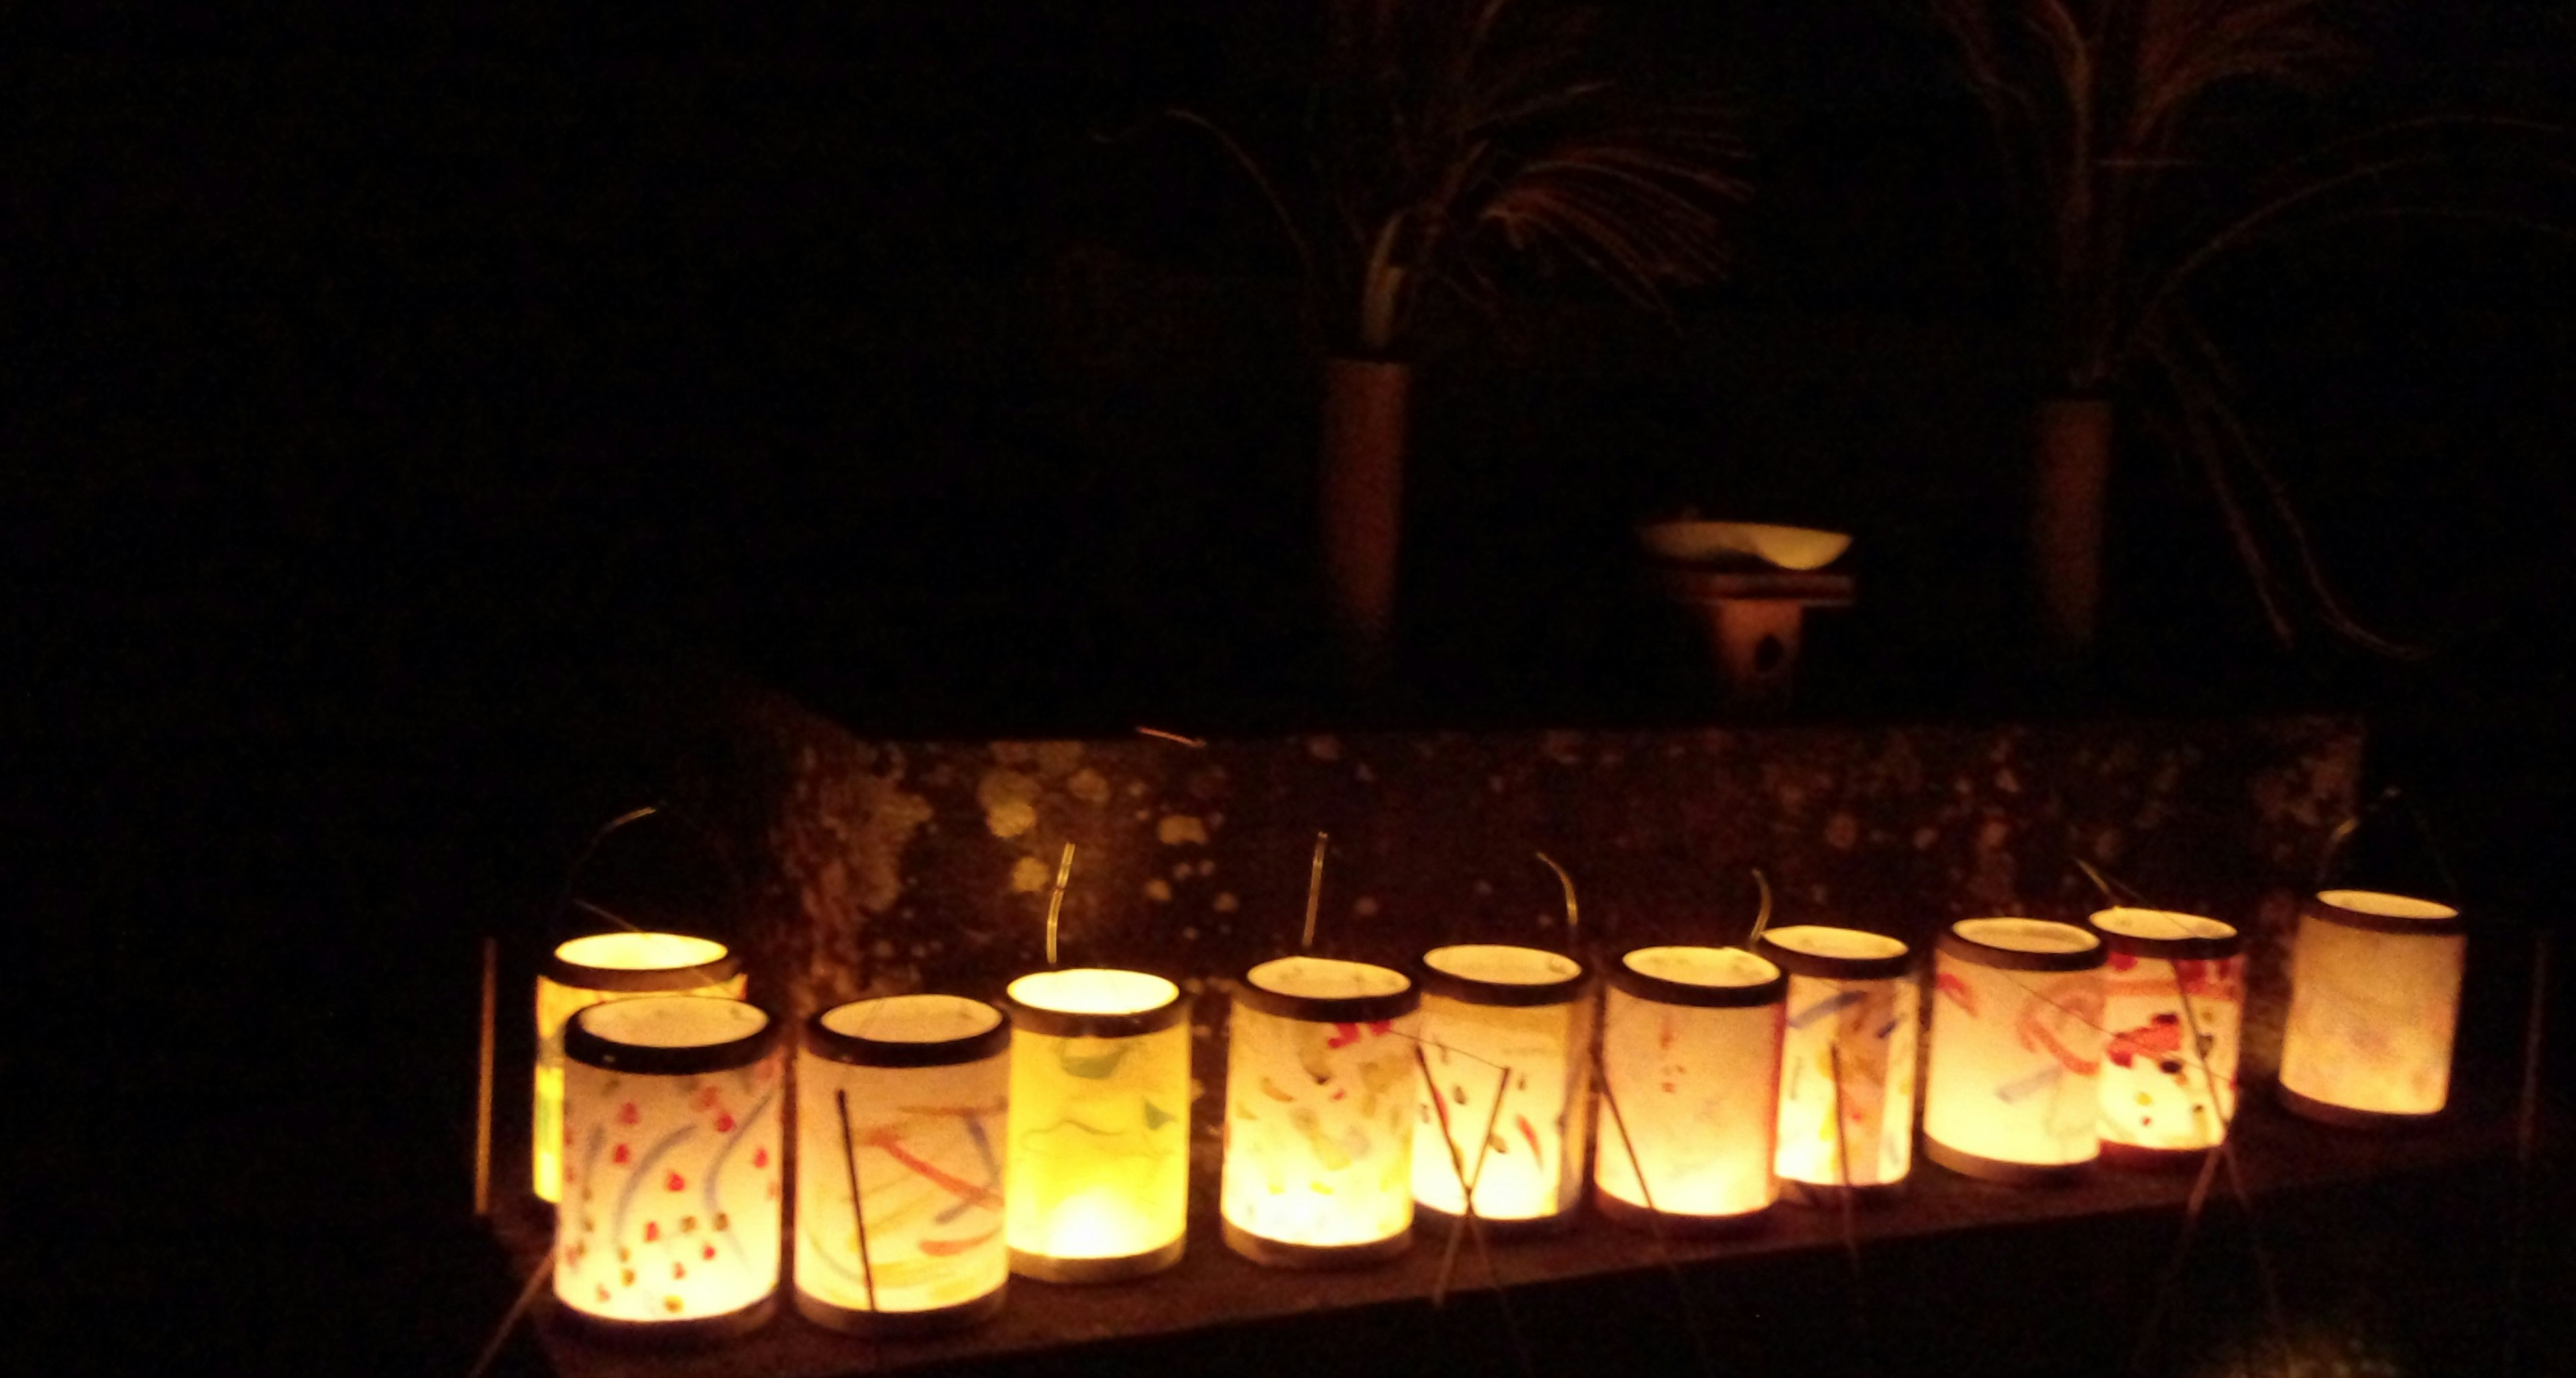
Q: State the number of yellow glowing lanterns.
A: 2